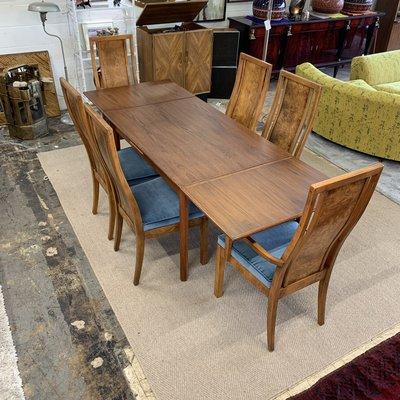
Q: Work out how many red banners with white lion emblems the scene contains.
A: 0